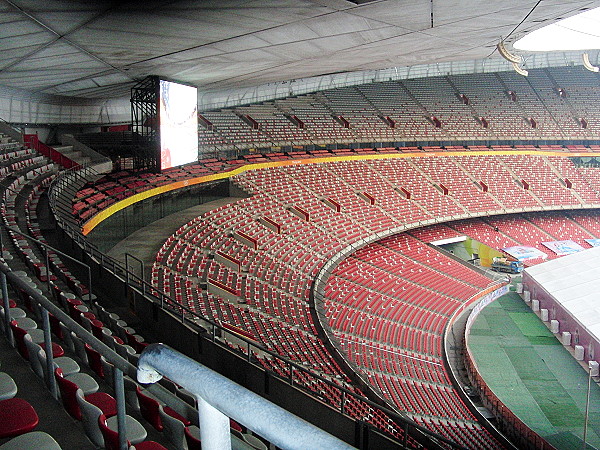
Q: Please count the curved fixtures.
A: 3